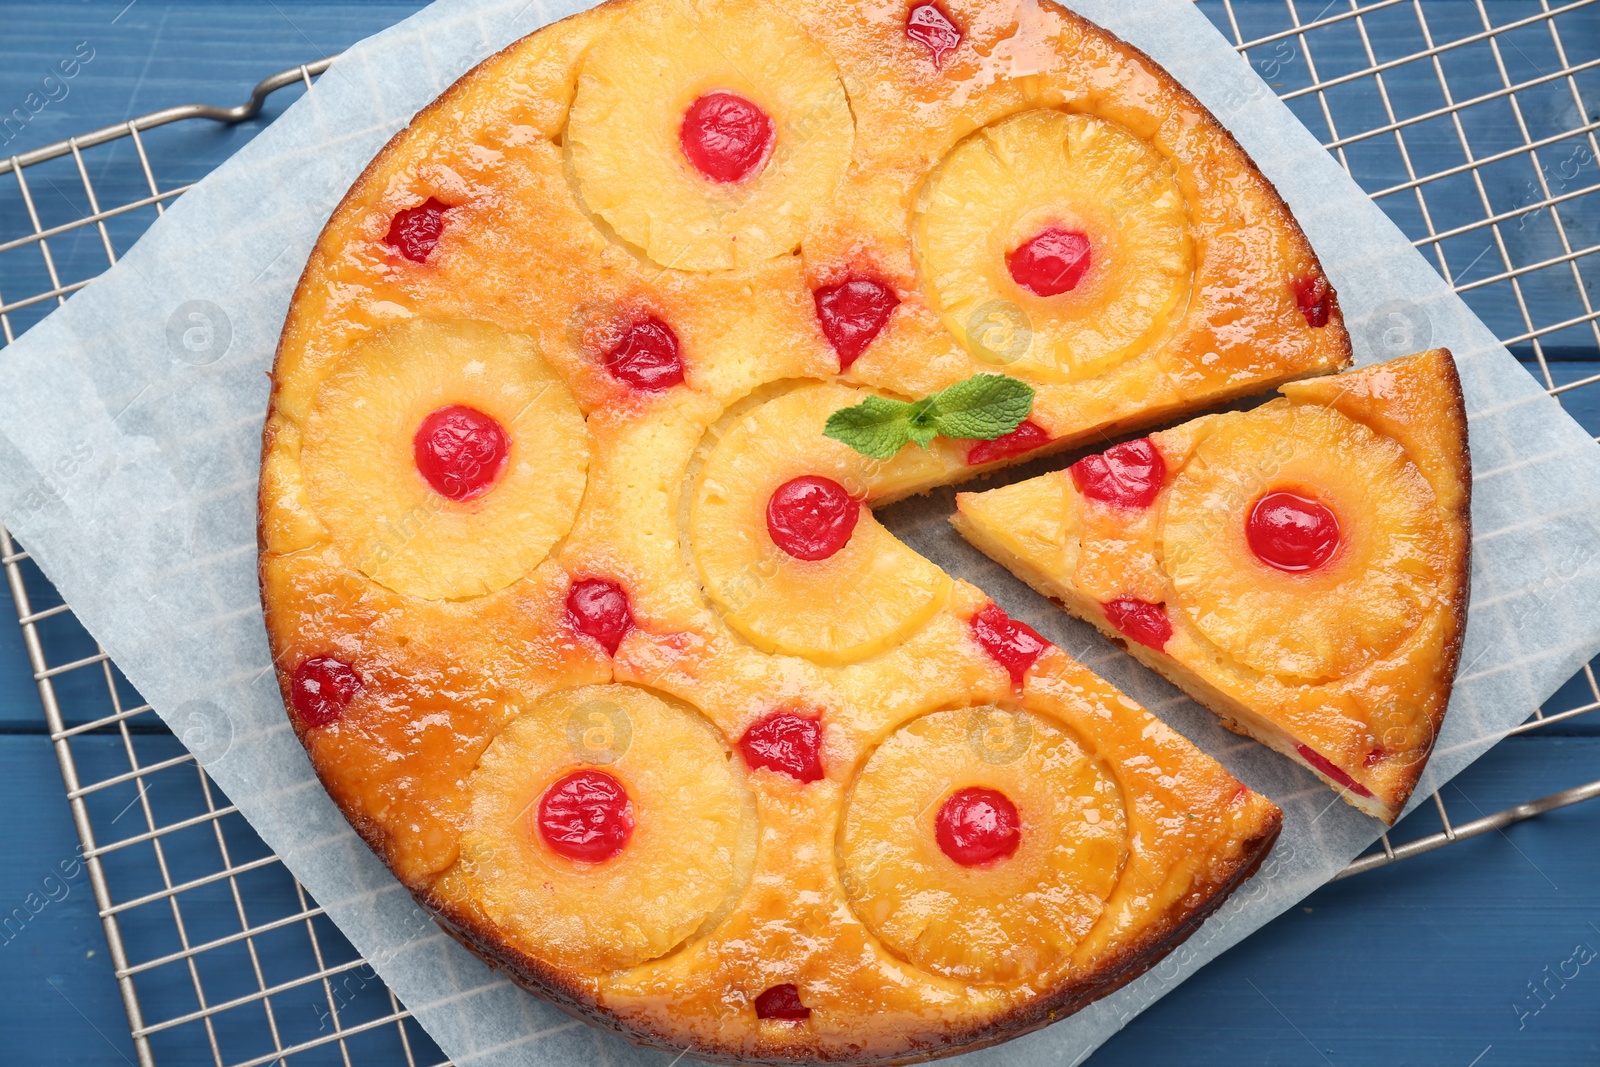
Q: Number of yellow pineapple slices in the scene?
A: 7